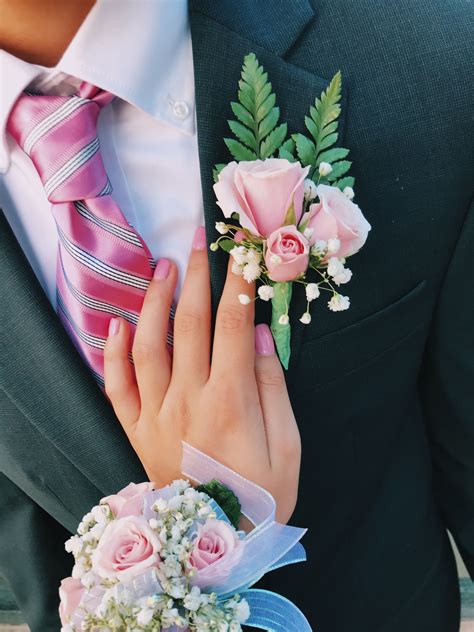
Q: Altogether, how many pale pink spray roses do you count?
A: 7